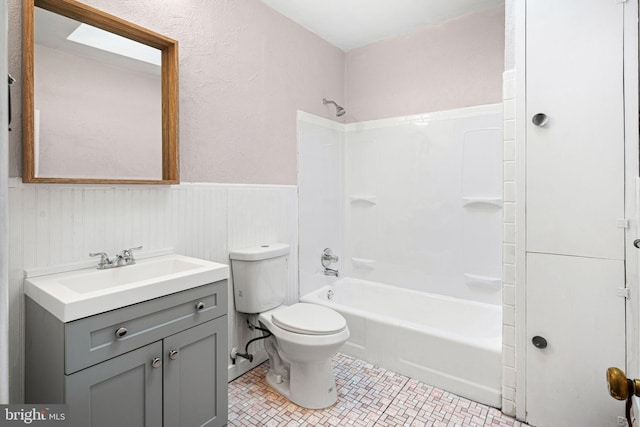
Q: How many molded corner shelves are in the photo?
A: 4